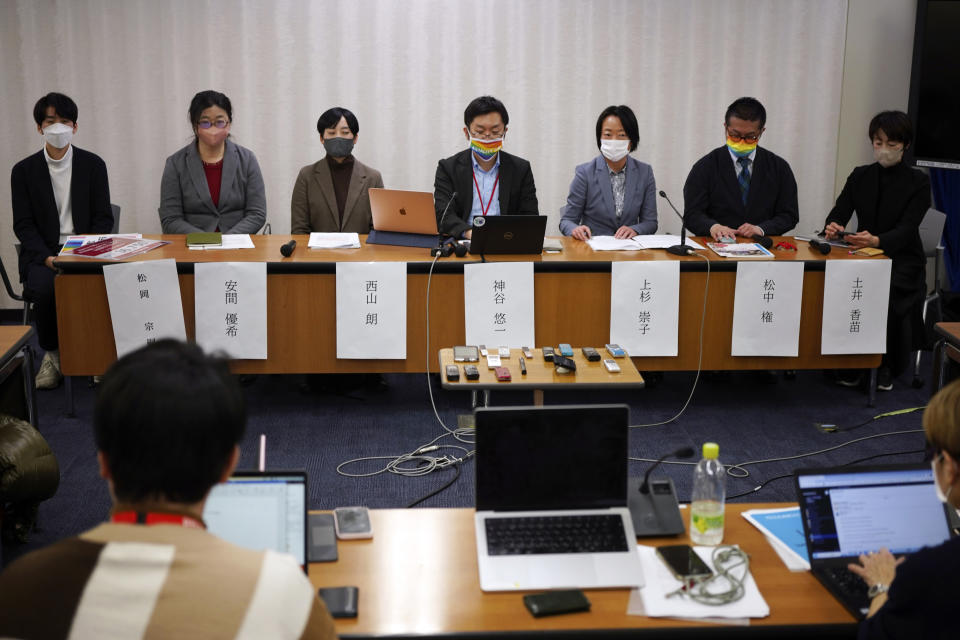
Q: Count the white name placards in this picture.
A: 7